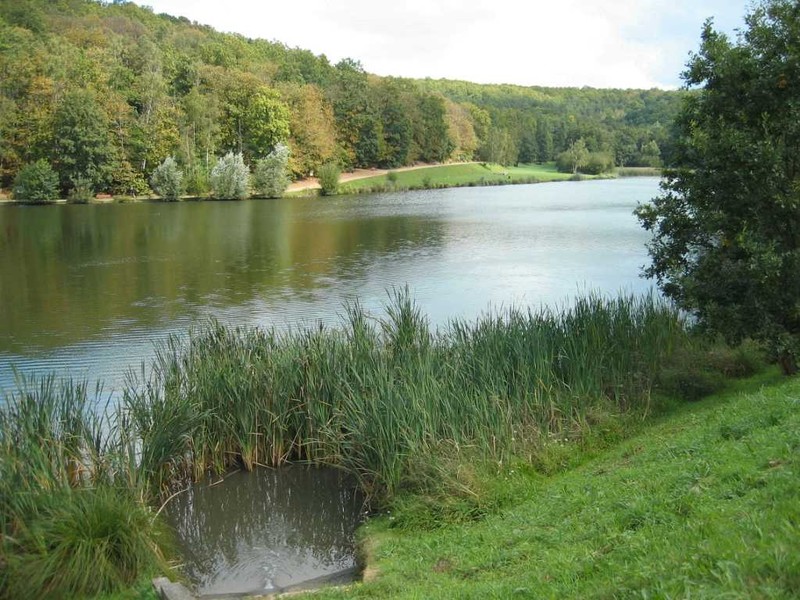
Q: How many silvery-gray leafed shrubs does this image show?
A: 3